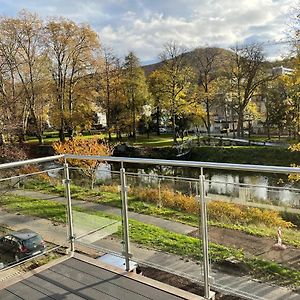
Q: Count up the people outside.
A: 0